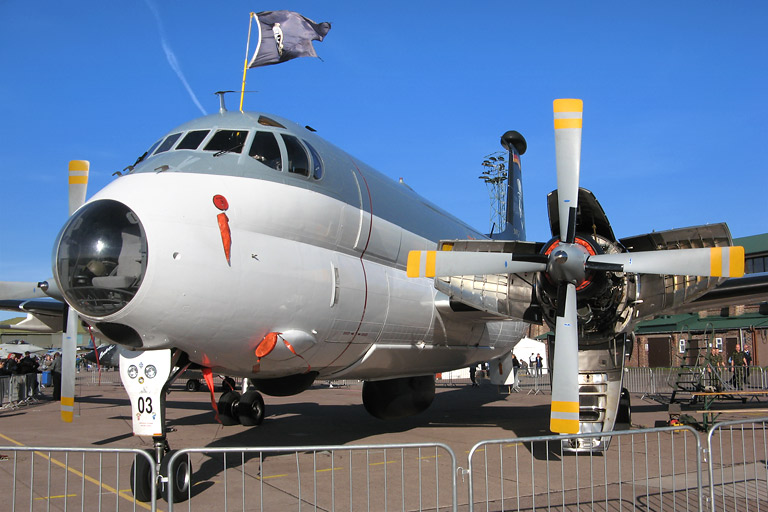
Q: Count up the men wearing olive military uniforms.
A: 3